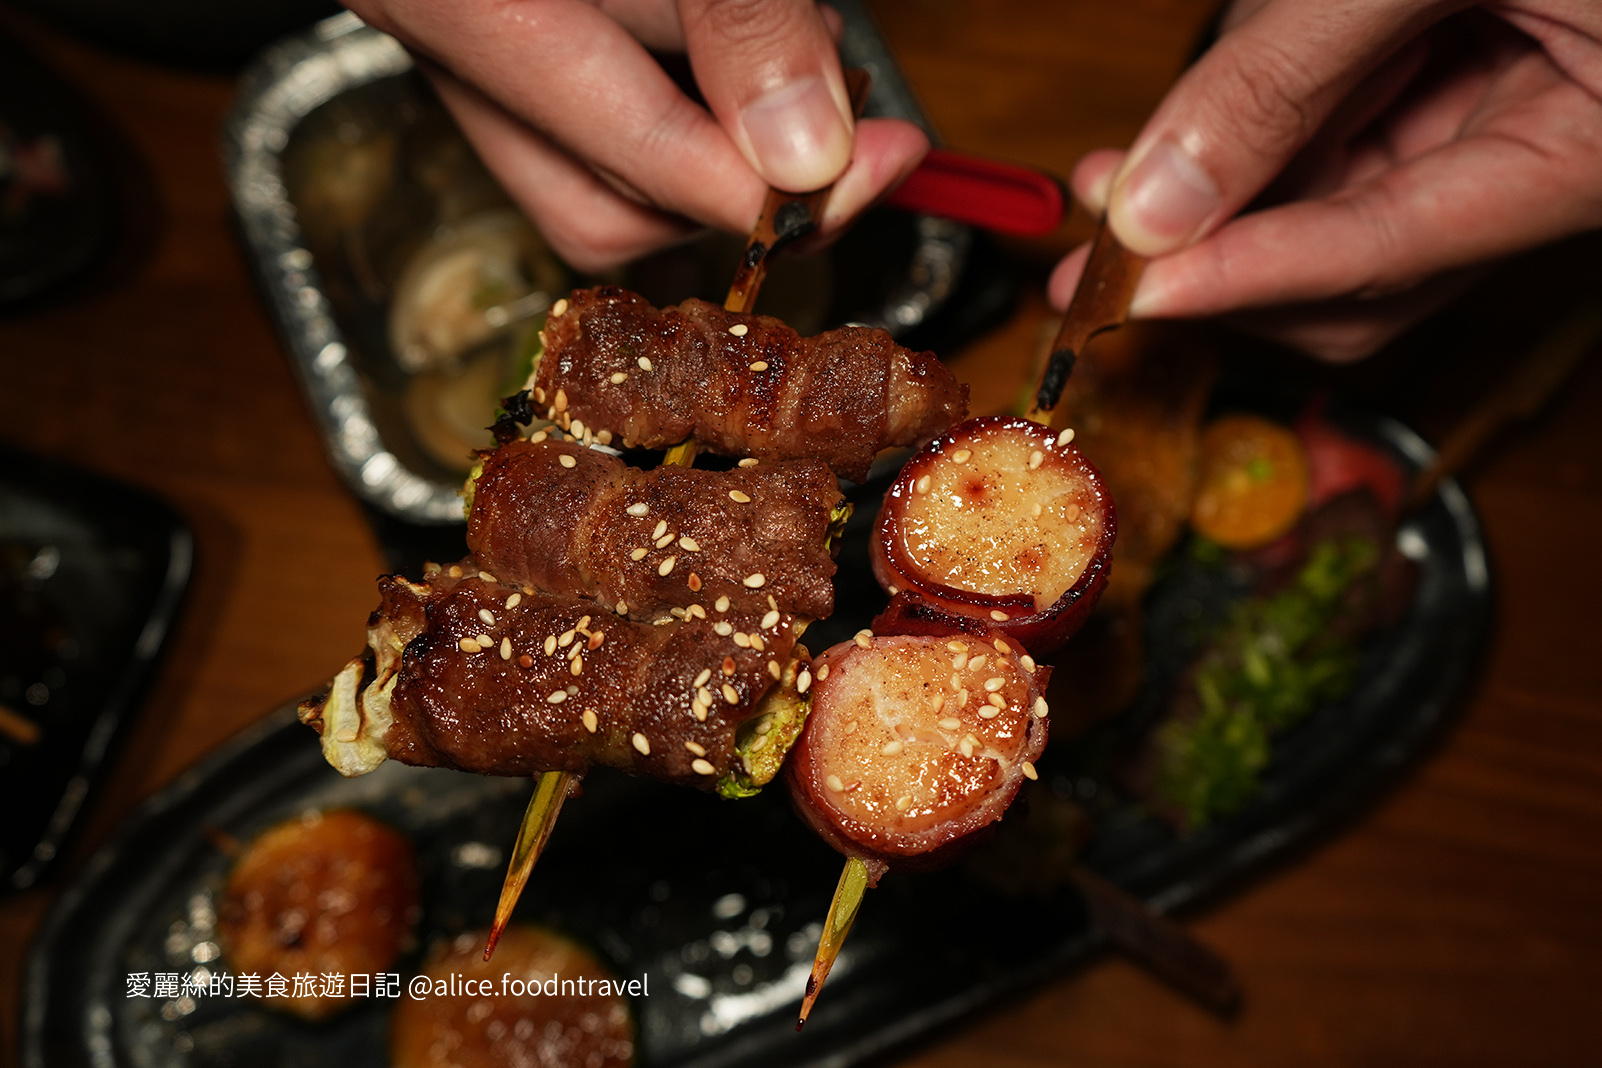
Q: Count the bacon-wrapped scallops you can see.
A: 2